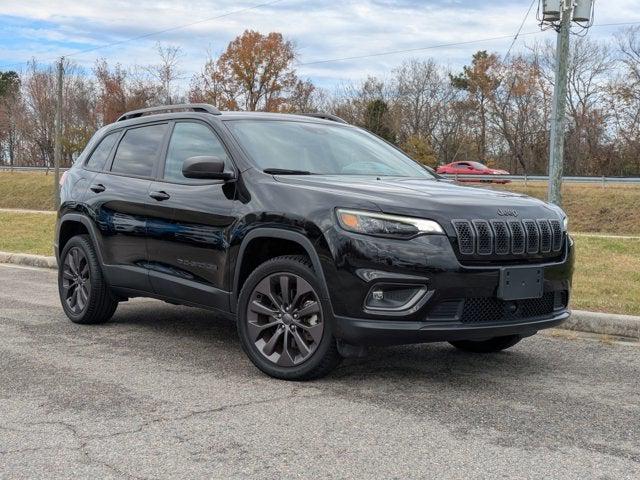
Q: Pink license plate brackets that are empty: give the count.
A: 0